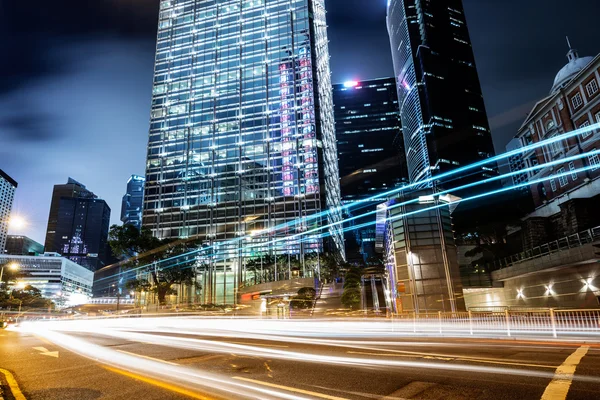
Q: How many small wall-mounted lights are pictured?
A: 3